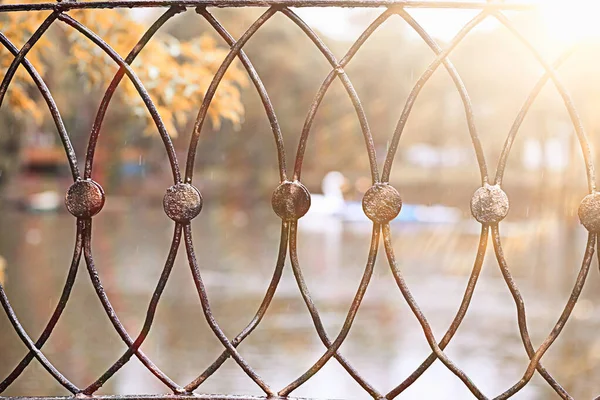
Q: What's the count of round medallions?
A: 6